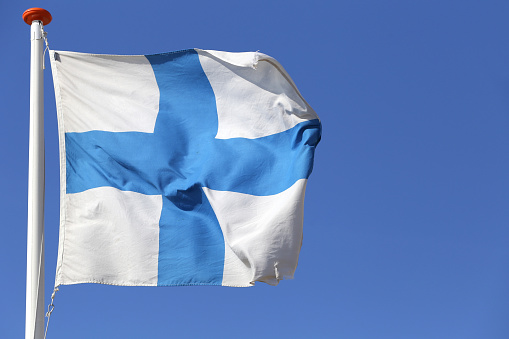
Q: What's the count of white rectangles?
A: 4